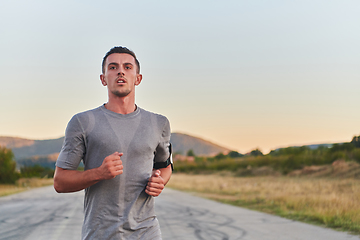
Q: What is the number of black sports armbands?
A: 1